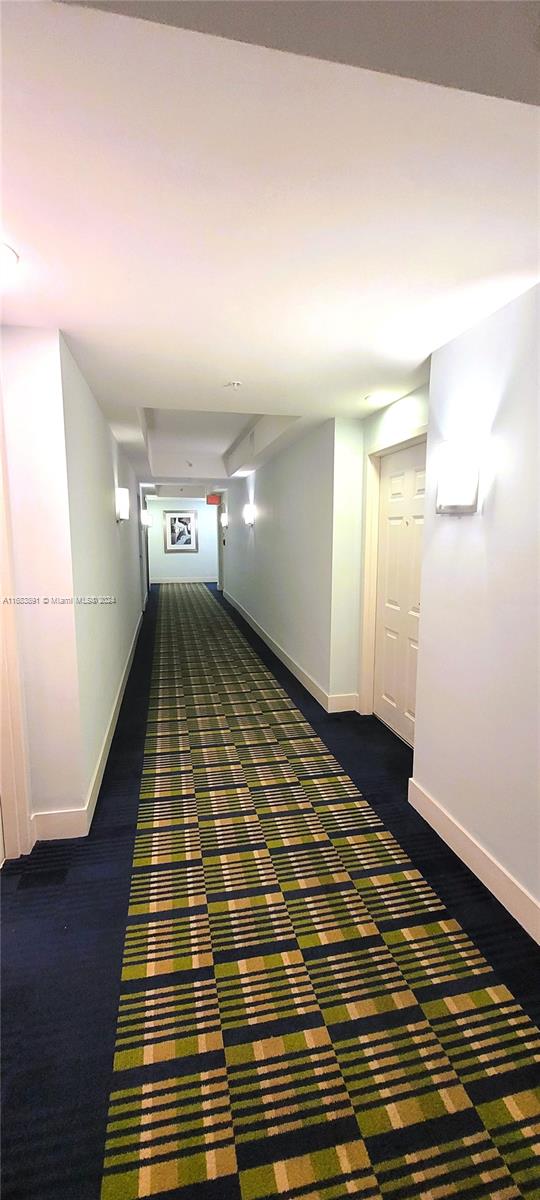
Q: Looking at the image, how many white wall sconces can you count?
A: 5